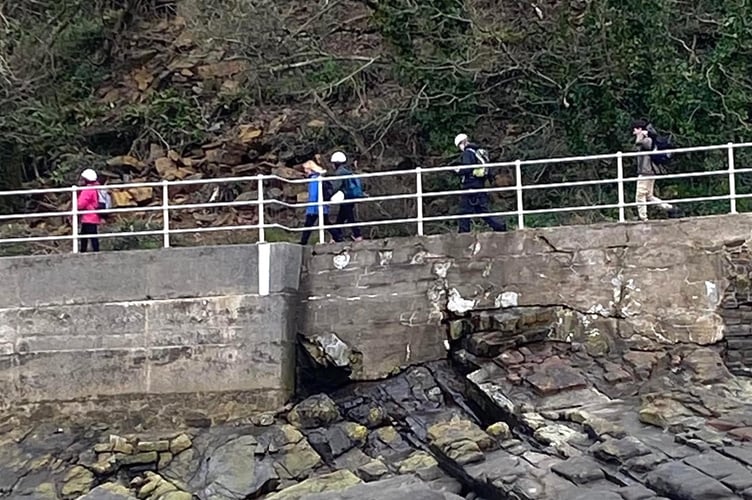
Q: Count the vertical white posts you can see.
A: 8